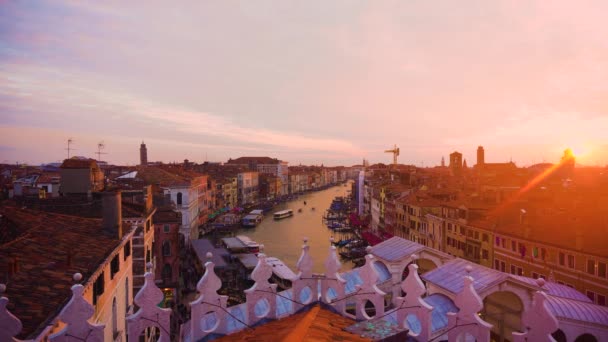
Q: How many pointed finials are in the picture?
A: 11